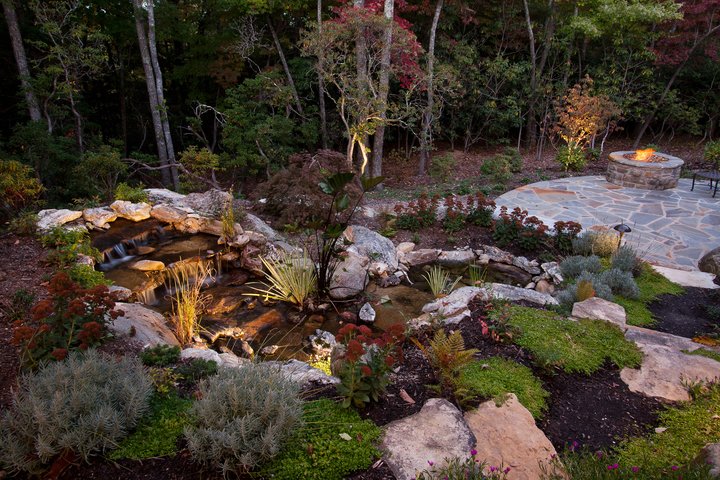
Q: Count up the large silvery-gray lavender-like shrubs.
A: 2